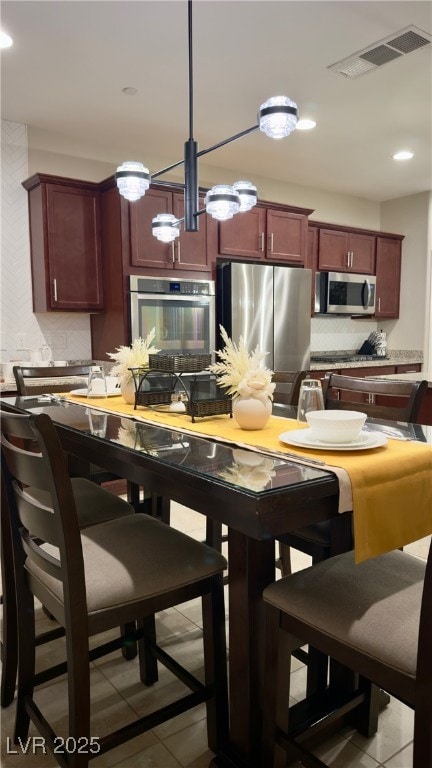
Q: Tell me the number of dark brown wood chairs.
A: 6